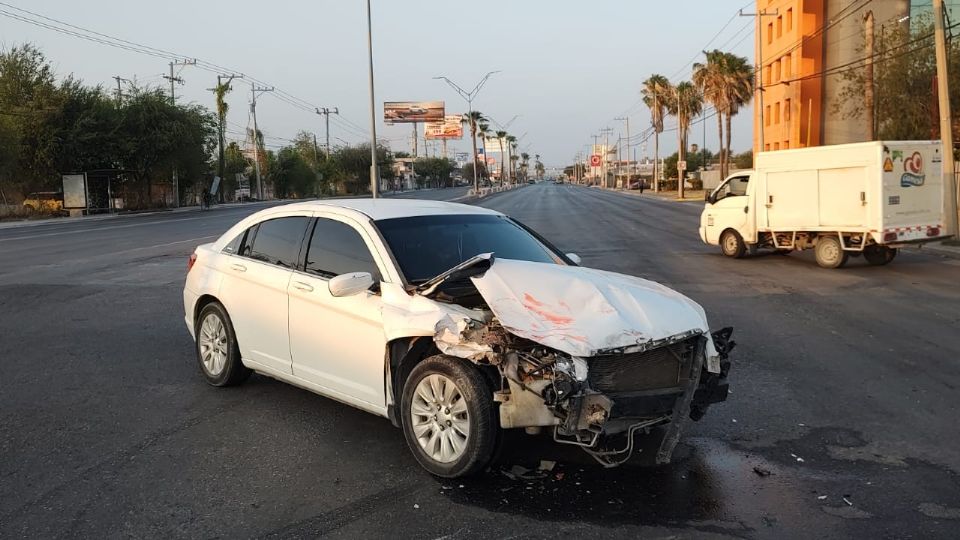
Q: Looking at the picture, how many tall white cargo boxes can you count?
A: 1